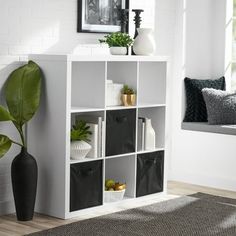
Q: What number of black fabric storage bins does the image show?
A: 3